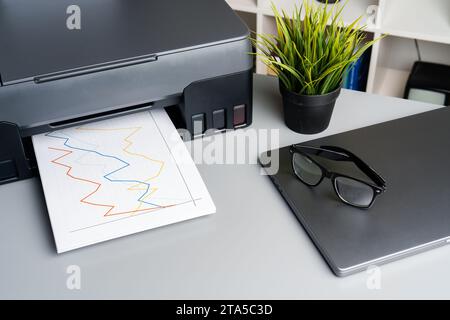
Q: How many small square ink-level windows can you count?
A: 3